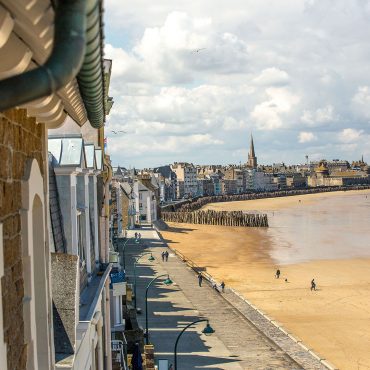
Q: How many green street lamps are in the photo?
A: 4